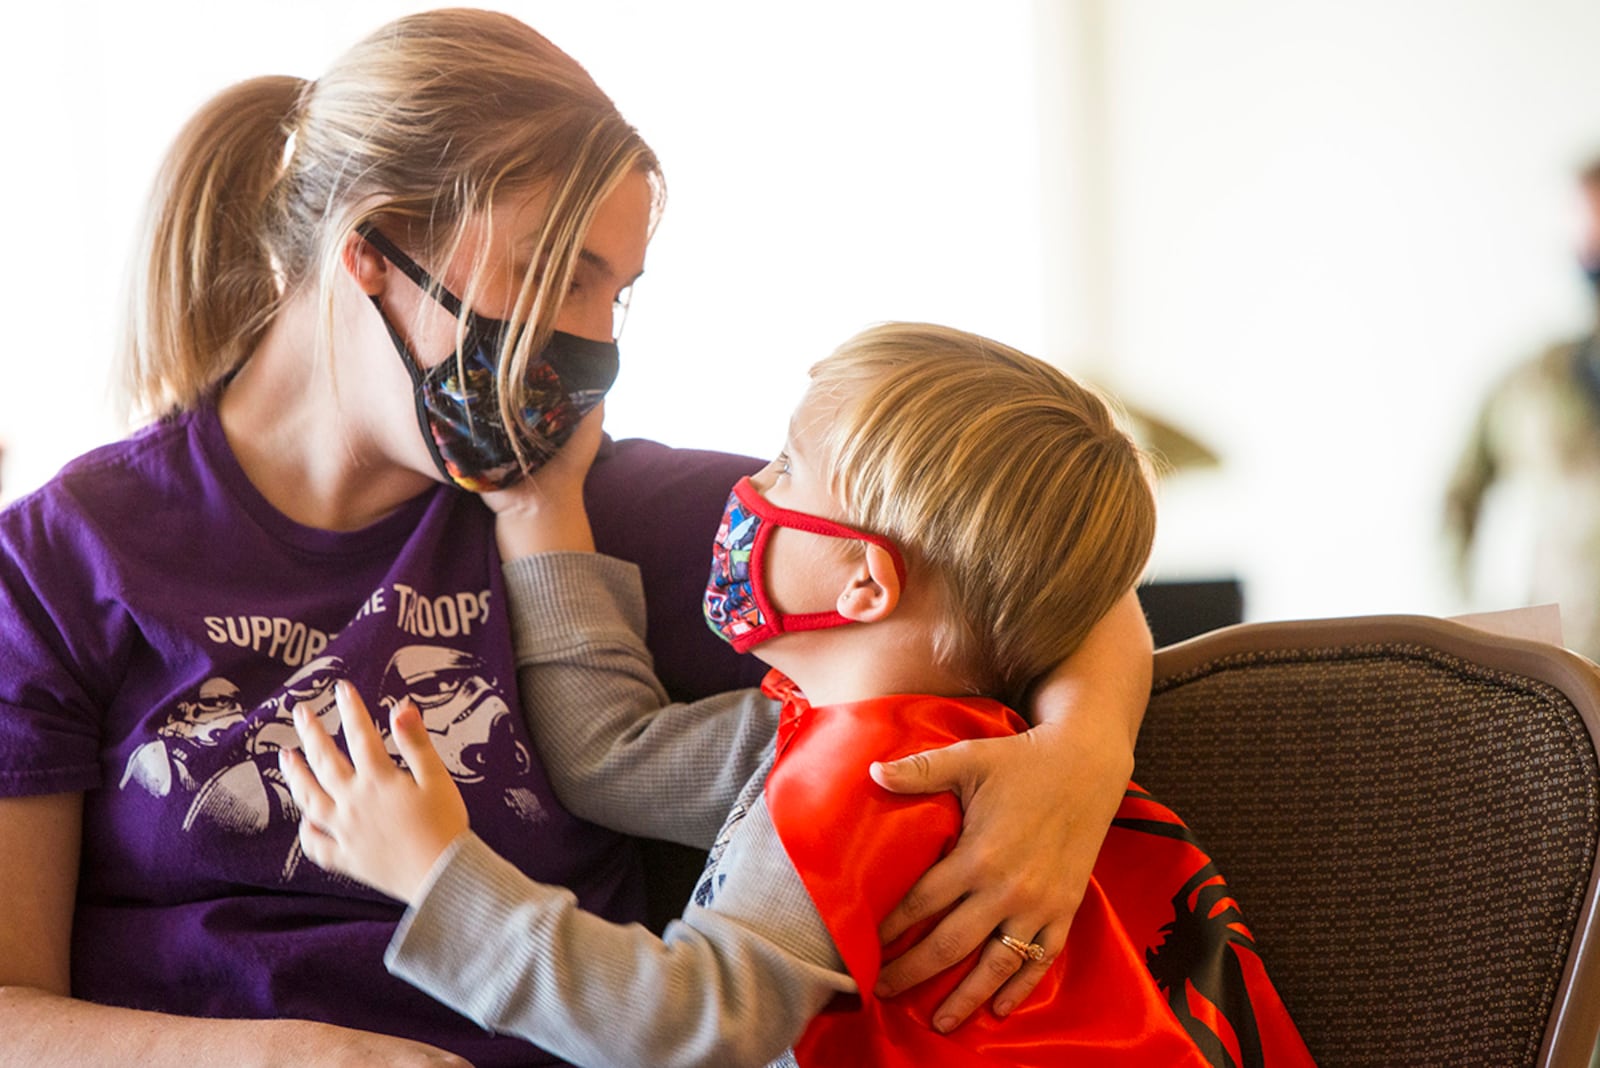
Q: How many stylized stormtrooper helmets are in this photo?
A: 3